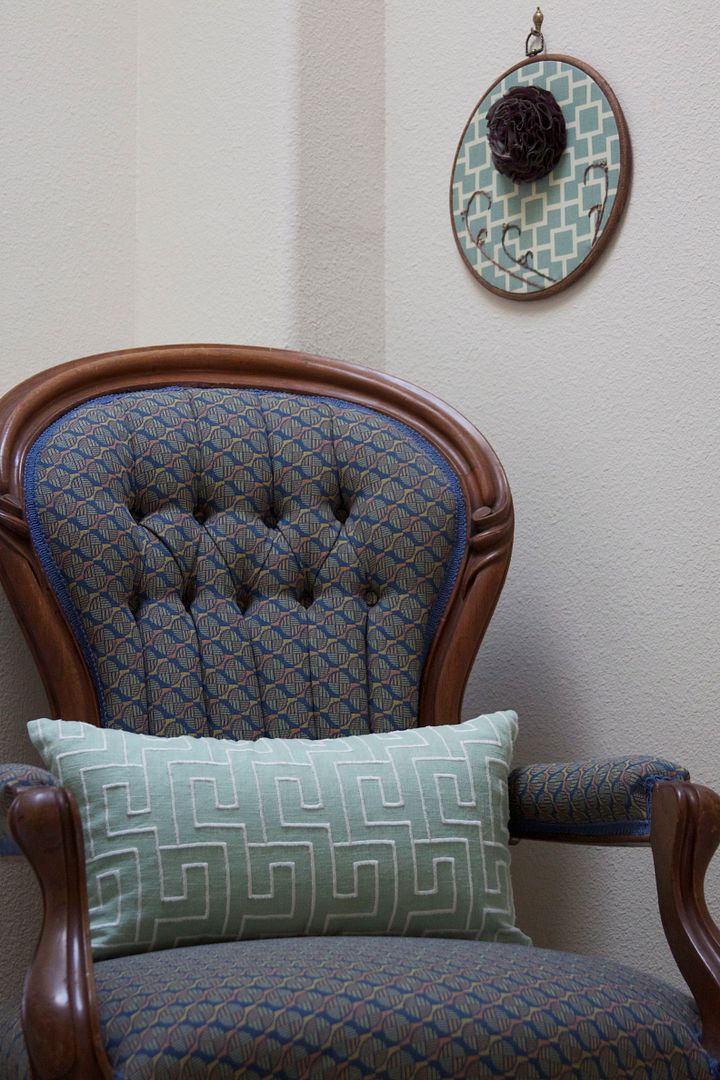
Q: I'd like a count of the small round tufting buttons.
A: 9